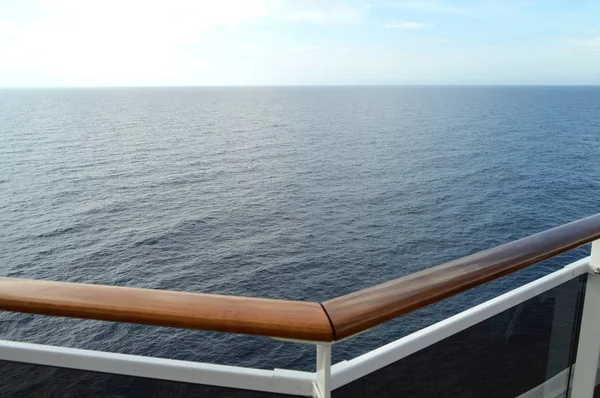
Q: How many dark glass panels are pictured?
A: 2